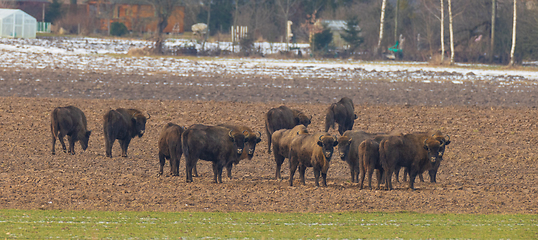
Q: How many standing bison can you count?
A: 13